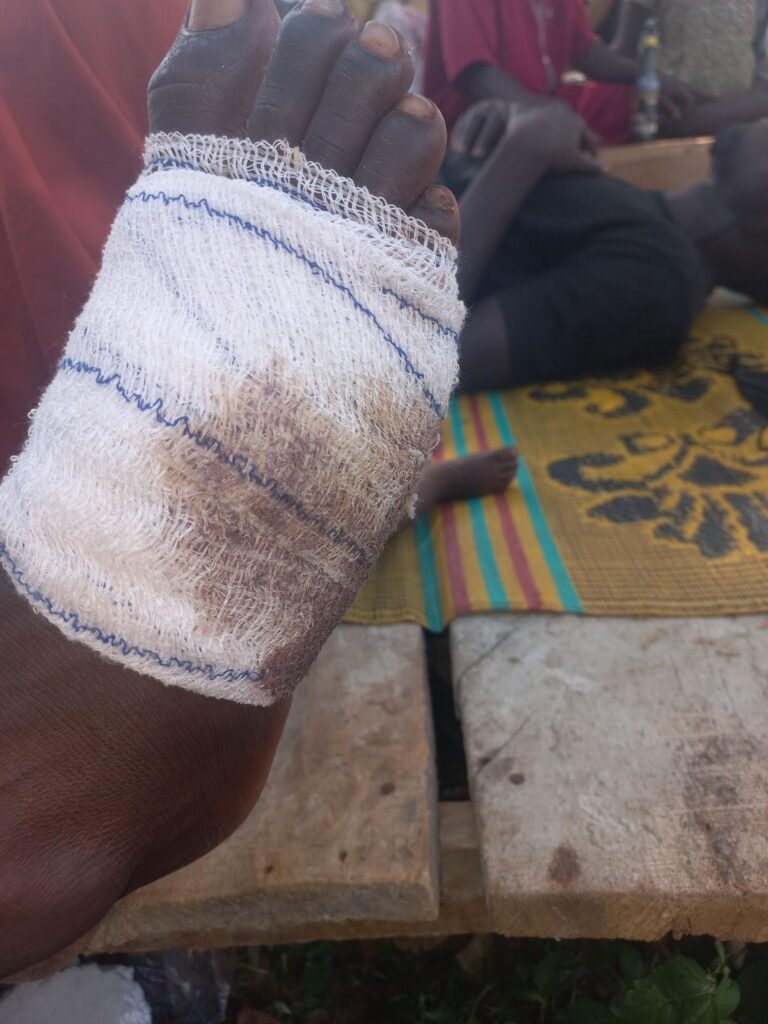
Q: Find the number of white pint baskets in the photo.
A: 0